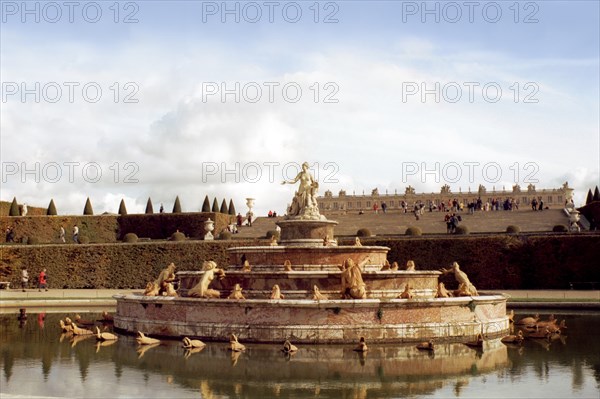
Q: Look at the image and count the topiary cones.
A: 12